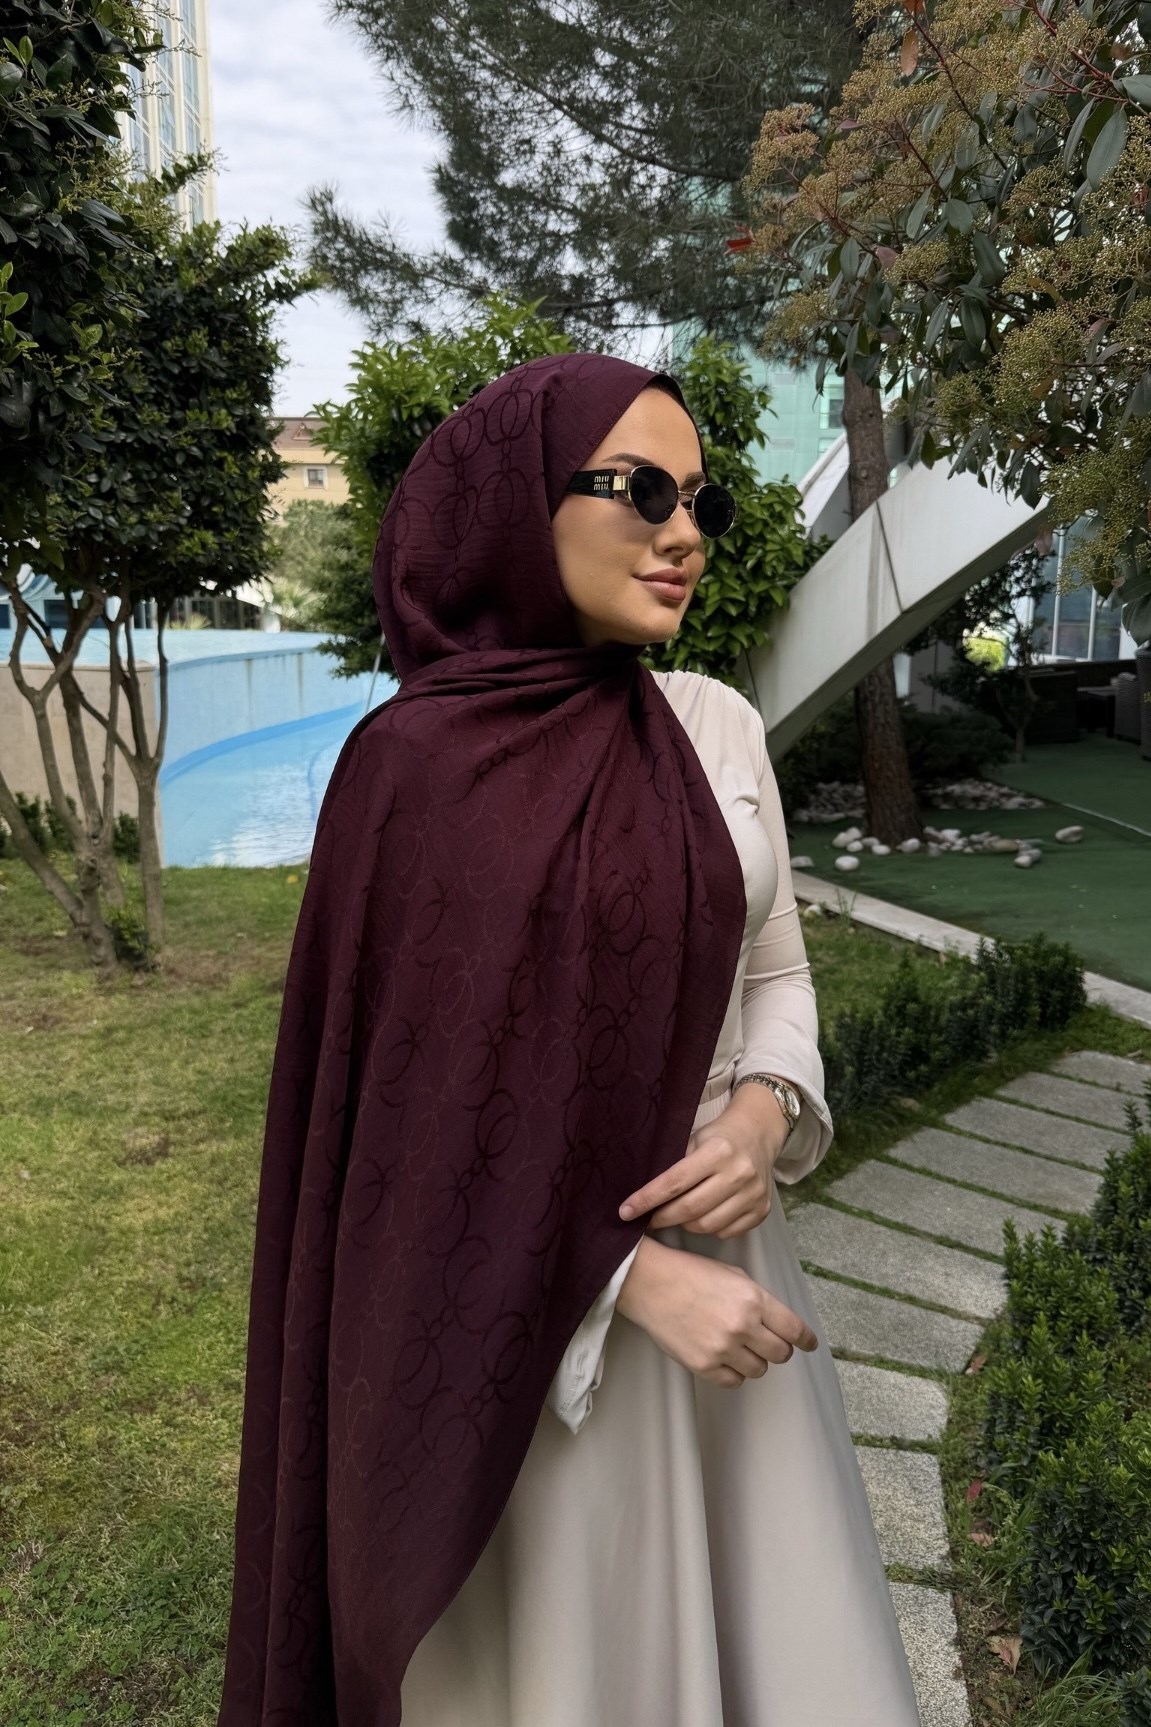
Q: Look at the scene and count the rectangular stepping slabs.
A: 10